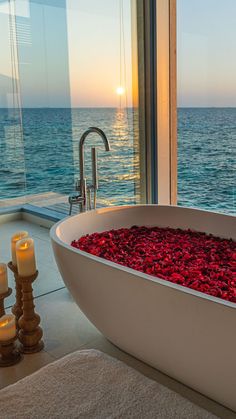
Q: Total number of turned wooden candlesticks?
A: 4